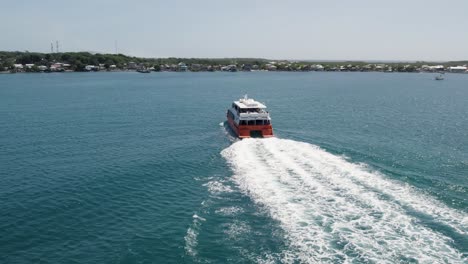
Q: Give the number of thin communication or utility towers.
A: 3